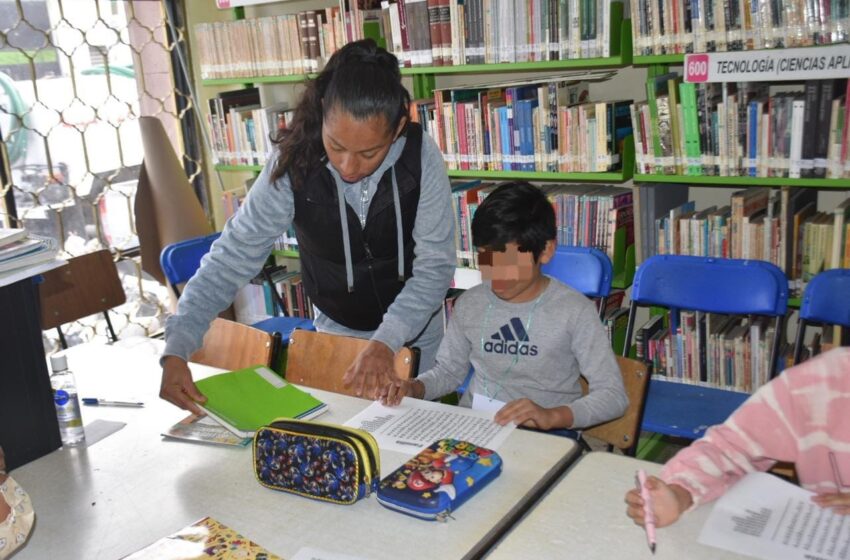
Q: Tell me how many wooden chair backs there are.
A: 4